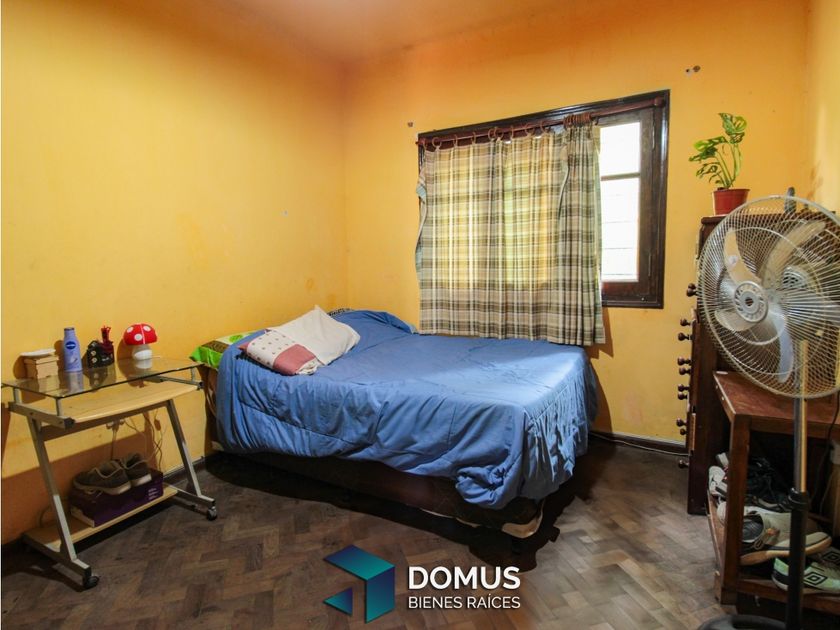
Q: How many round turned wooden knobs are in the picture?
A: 11